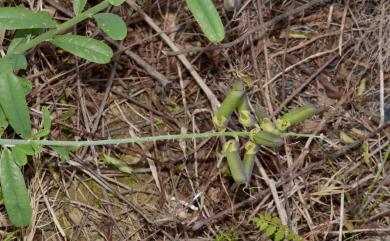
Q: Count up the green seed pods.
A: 7